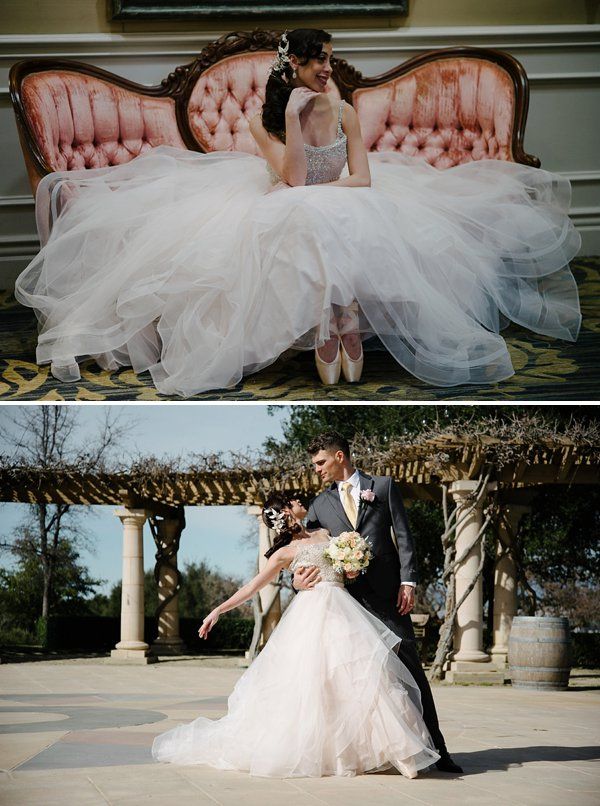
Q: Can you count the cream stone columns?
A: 5